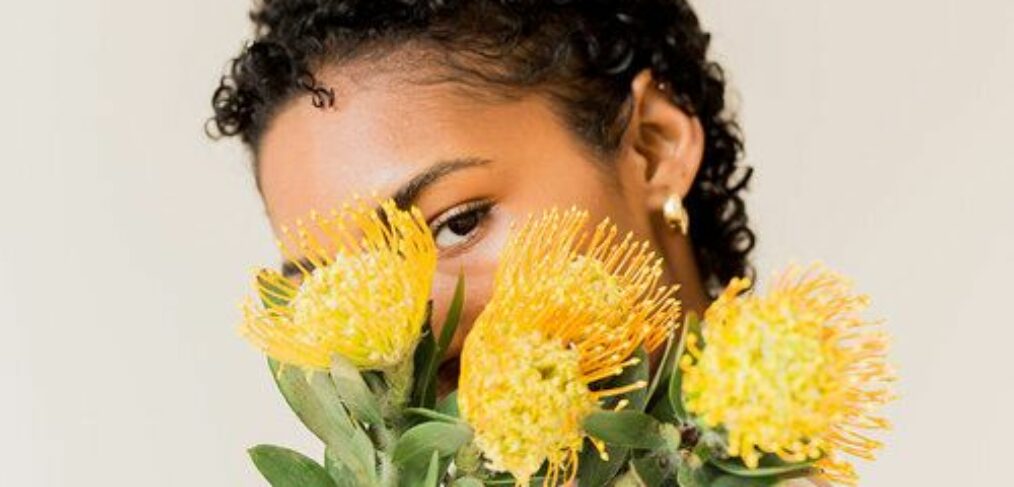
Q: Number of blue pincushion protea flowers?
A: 0